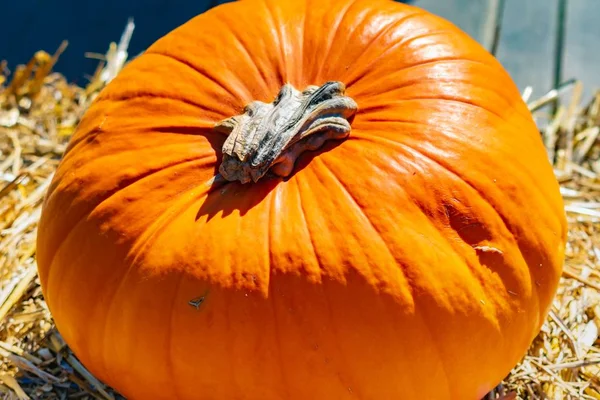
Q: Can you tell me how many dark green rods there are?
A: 2